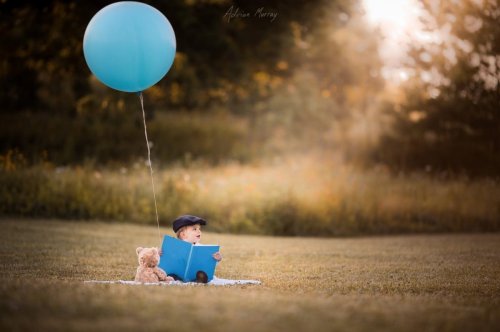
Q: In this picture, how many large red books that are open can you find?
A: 0